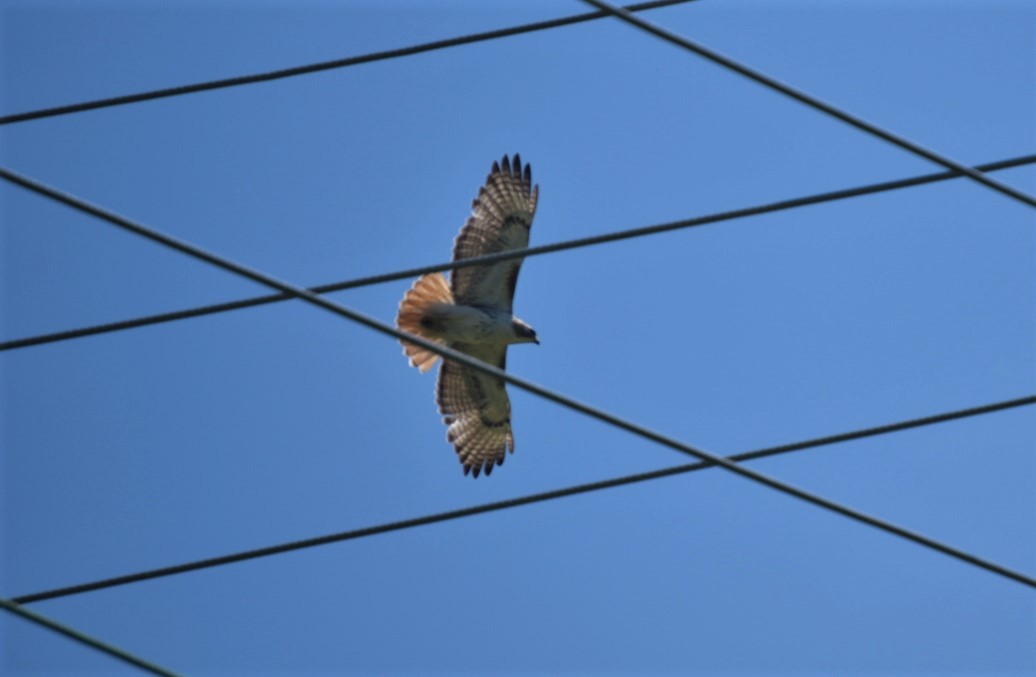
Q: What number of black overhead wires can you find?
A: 6